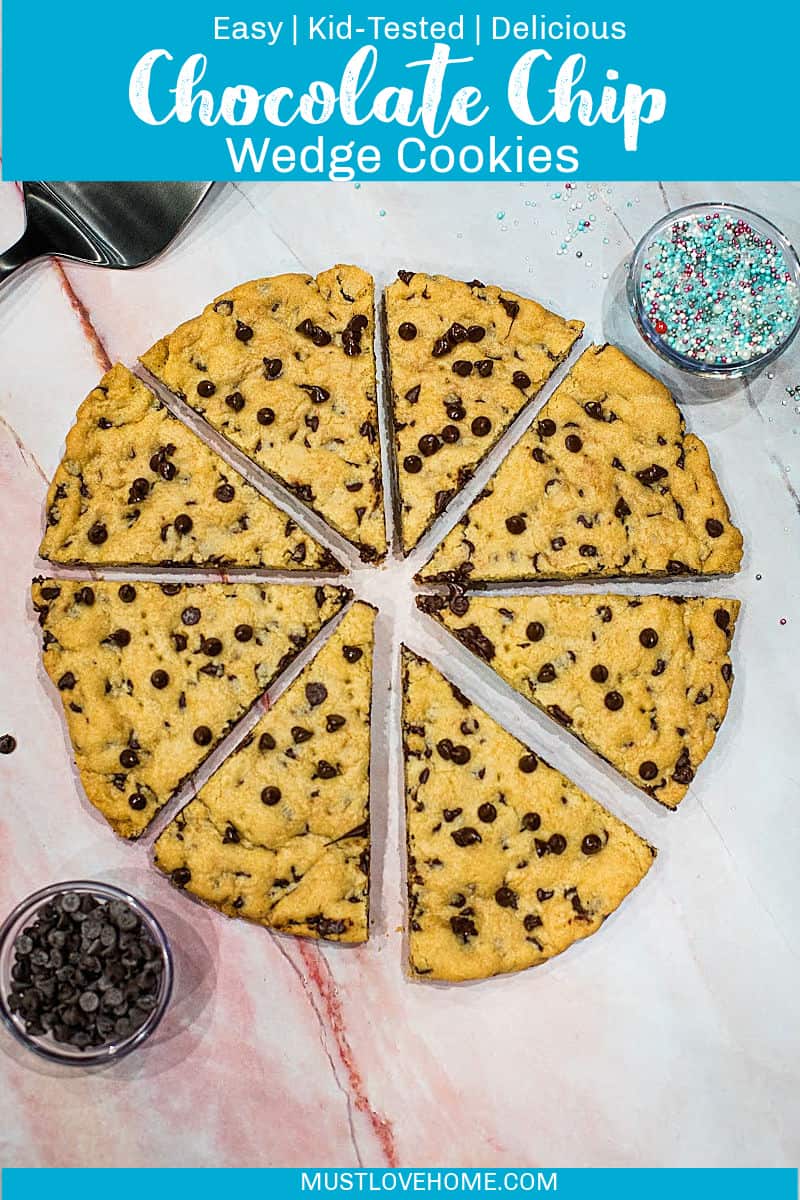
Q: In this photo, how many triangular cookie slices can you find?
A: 8